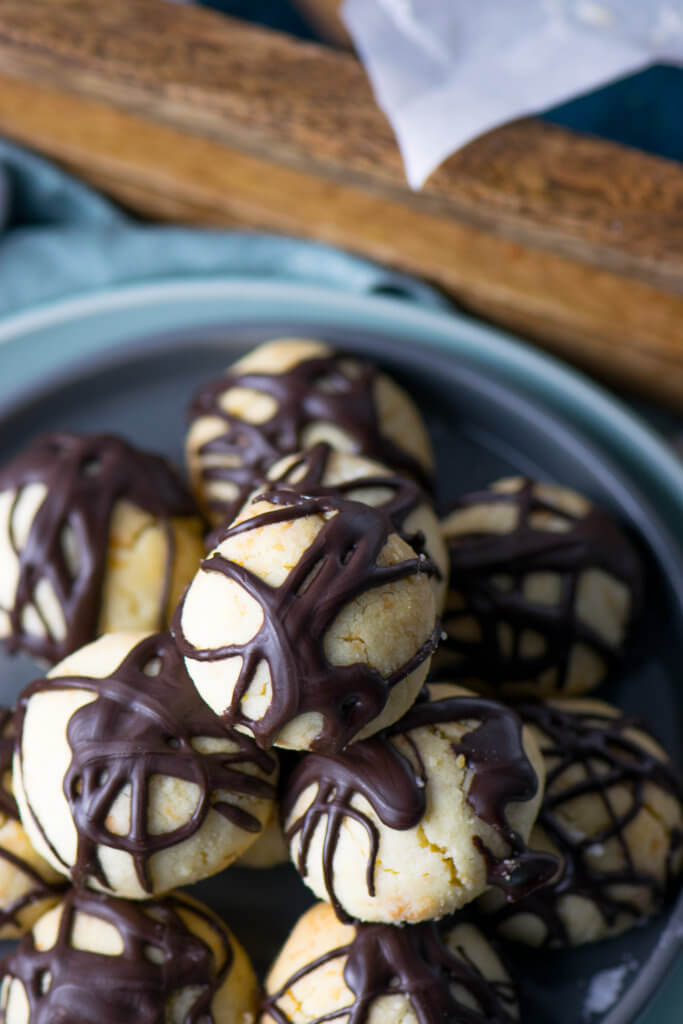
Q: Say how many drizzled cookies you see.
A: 11